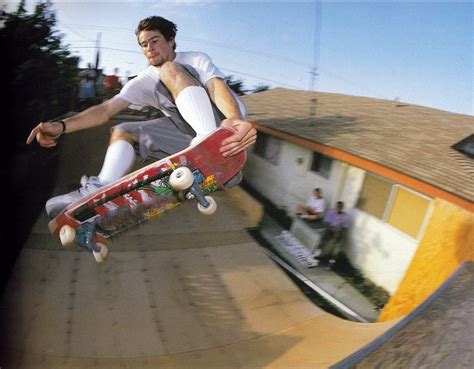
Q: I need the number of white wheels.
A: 4